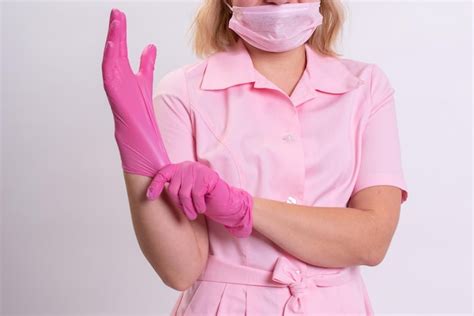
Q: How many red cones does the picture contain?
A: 0